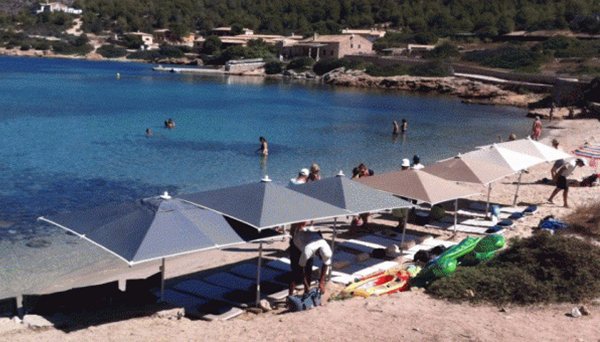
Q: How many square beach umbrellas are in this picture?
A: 7